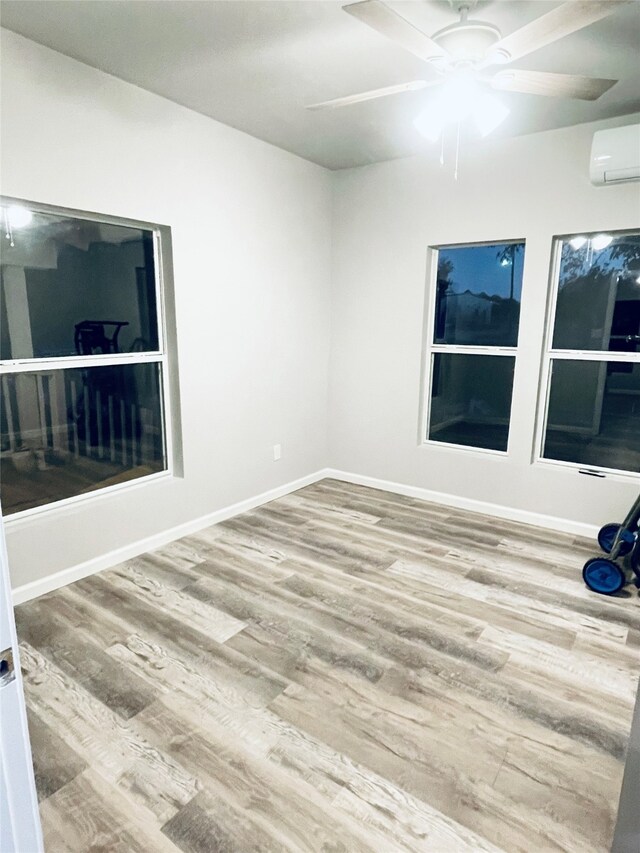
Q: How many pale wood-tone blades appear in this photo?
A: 4